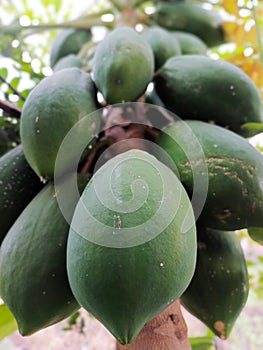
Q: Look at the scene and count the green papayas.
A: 13